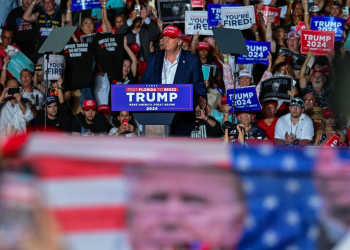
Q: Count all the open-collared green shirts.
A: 0